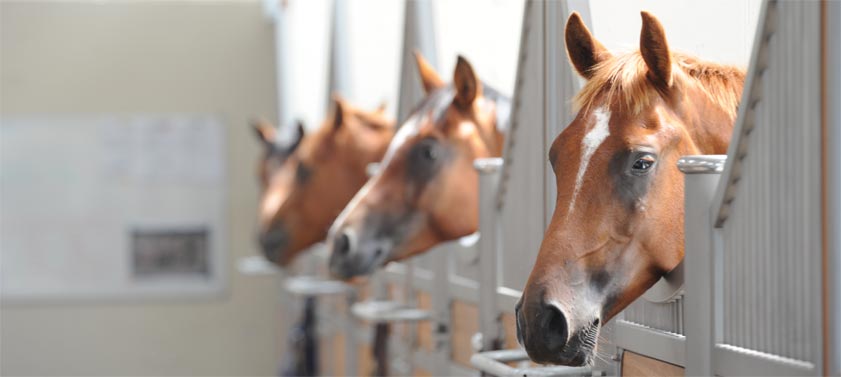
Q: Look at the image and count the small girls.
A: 0